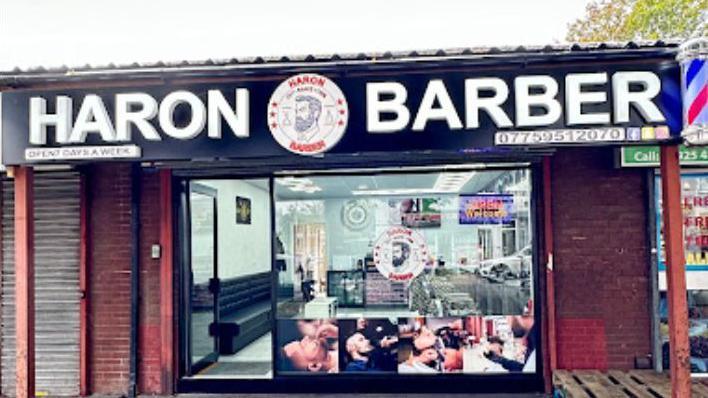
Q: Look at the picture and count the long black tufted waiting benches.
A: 1